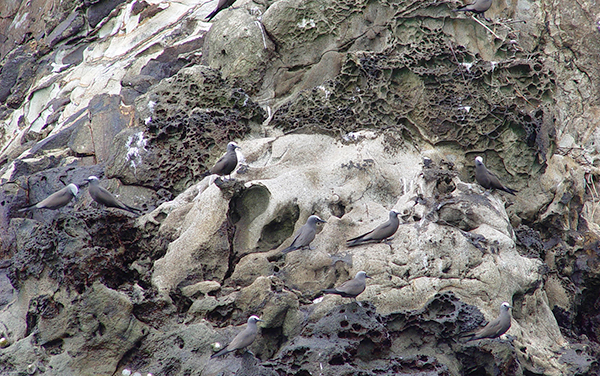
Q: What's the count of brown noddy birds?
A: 11